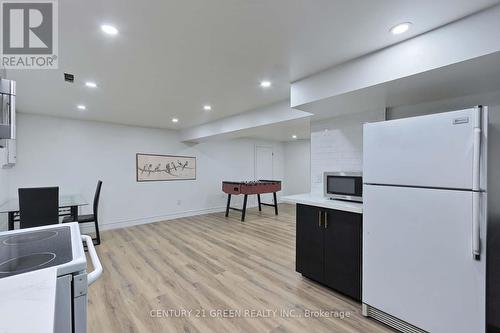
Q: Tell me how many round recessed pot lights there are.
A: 8